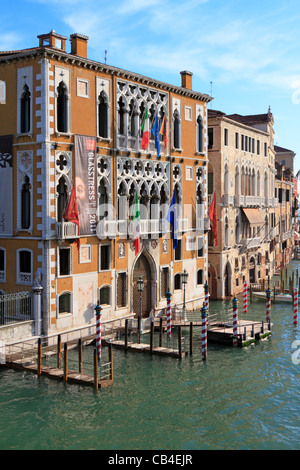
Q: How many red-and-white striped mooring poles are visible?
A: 8